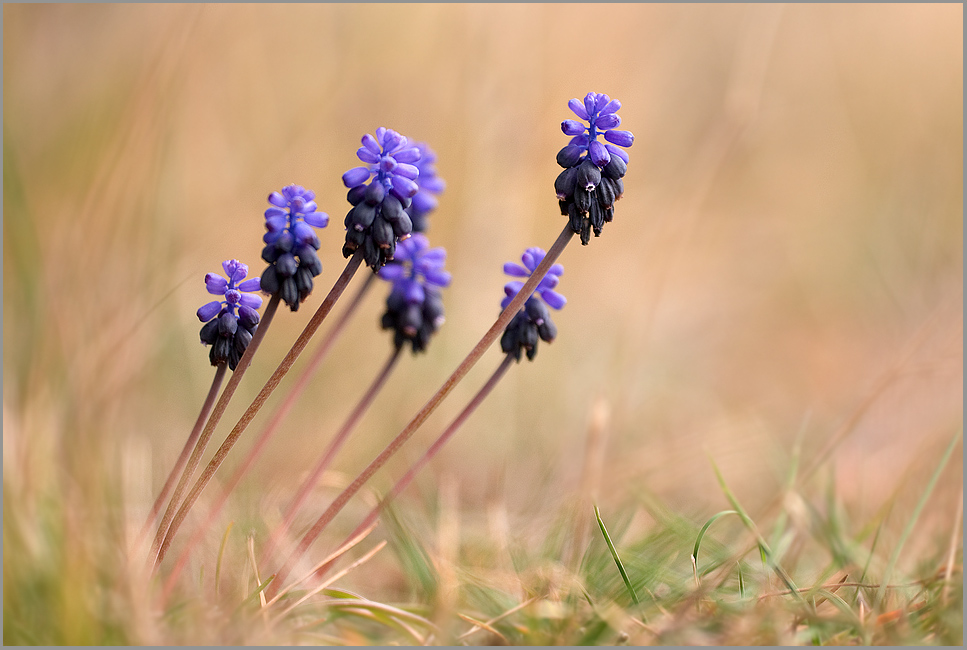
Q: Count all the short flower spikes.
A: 7